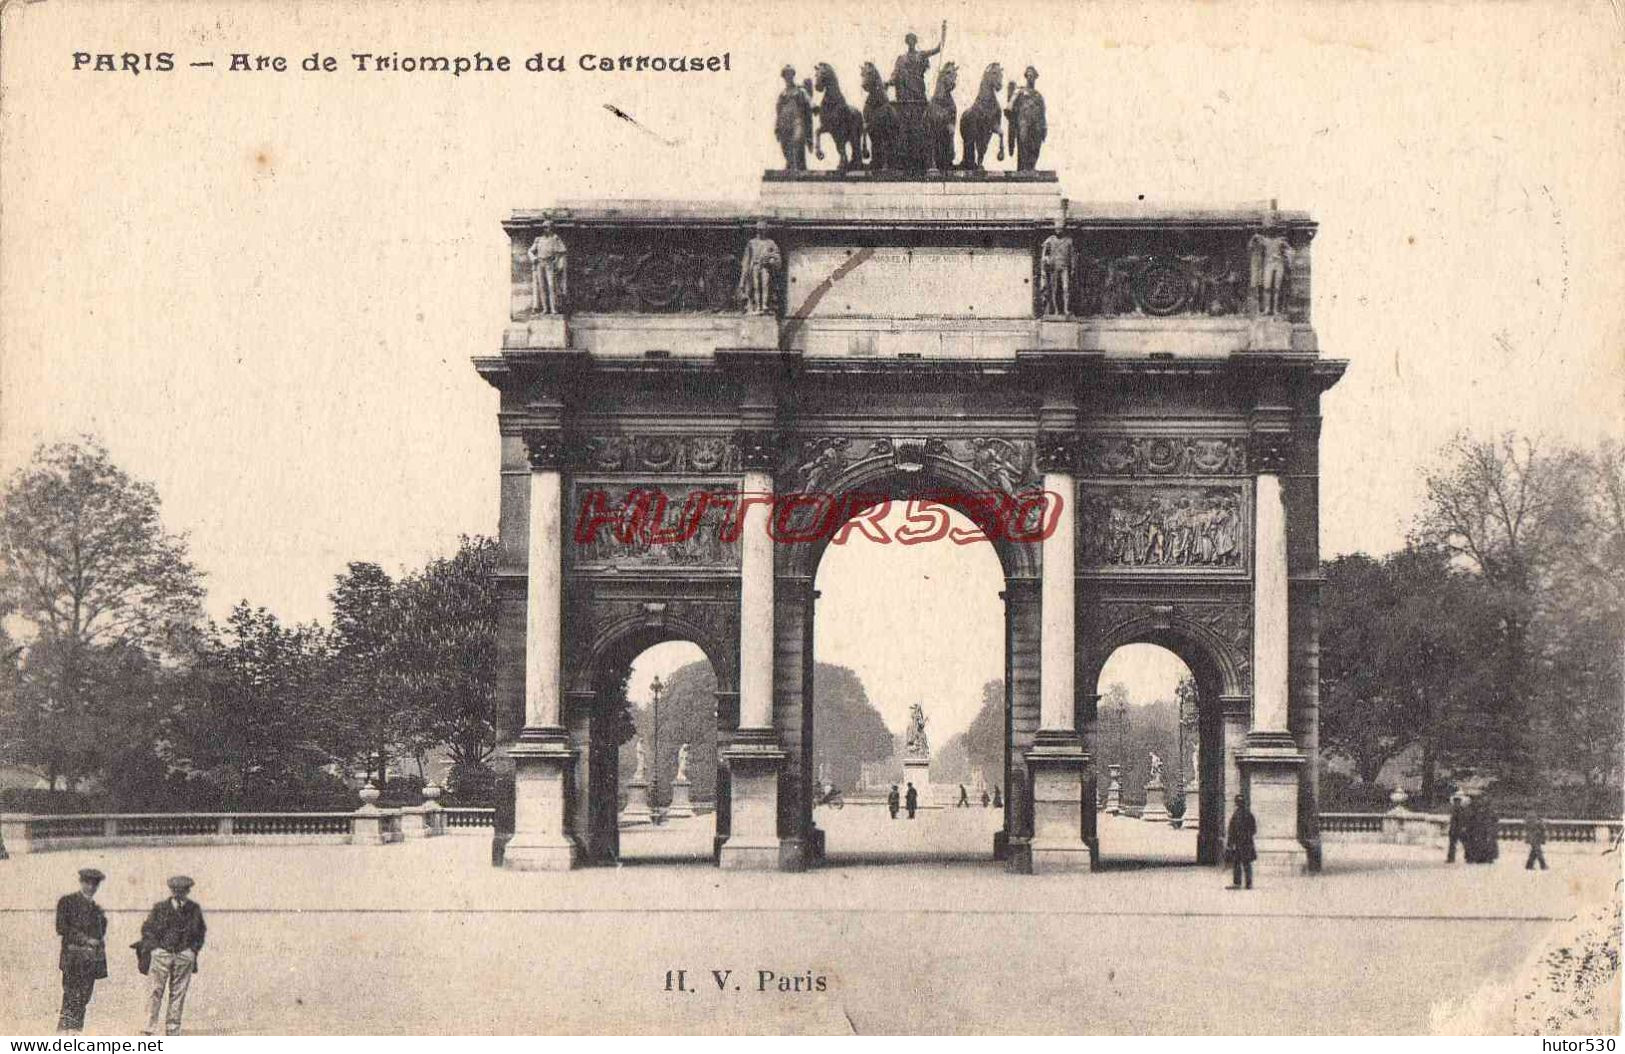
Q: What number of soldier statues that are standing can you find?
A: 4